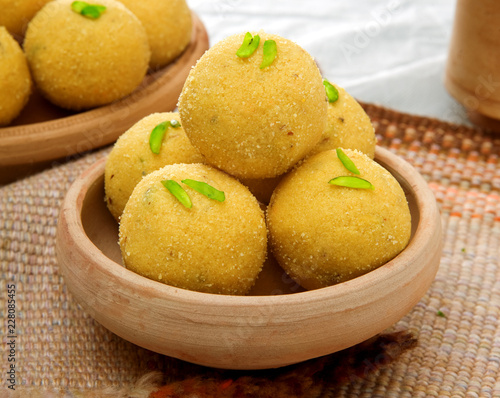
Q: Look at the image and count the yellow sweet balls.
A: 9